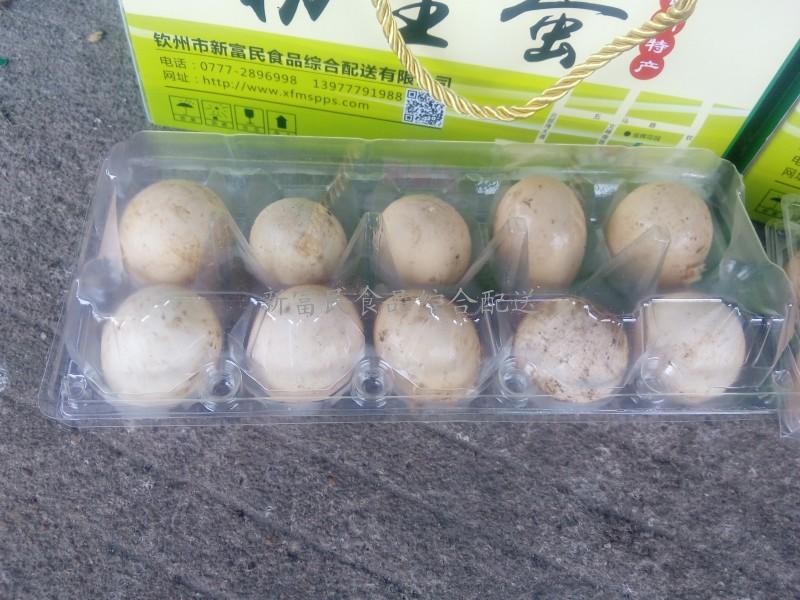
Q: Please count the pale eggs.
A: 10